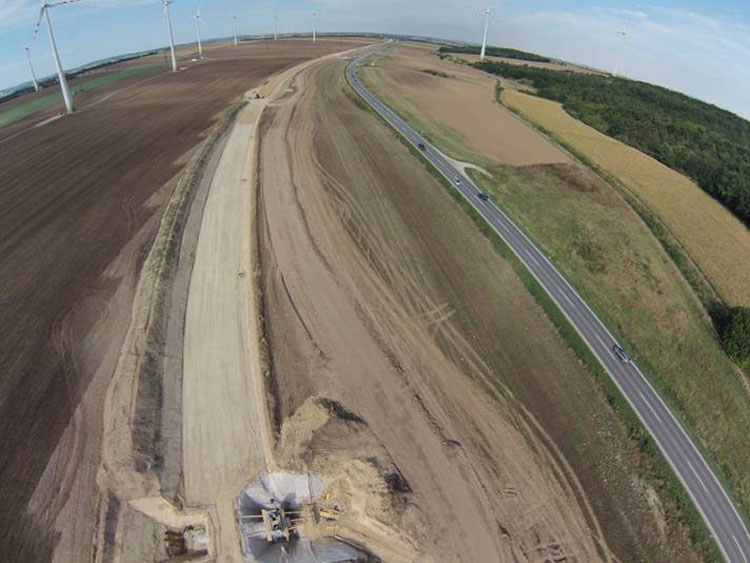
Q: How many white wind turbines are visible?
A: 9